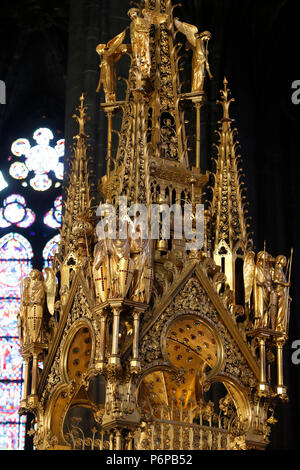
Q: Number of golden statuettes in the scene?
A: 9